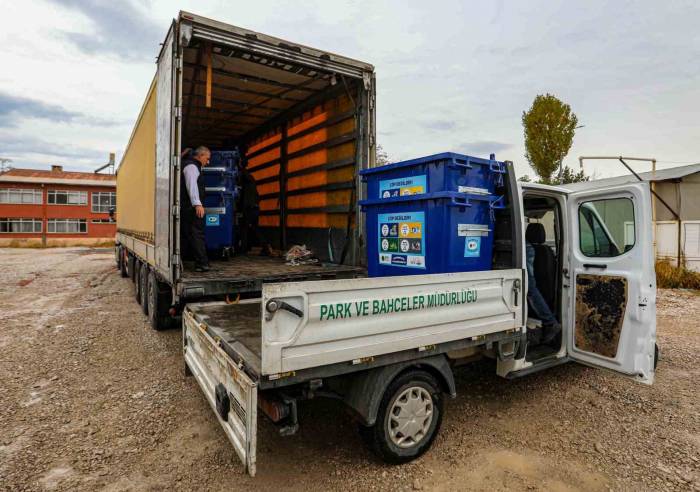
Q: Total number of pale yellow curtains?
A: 1